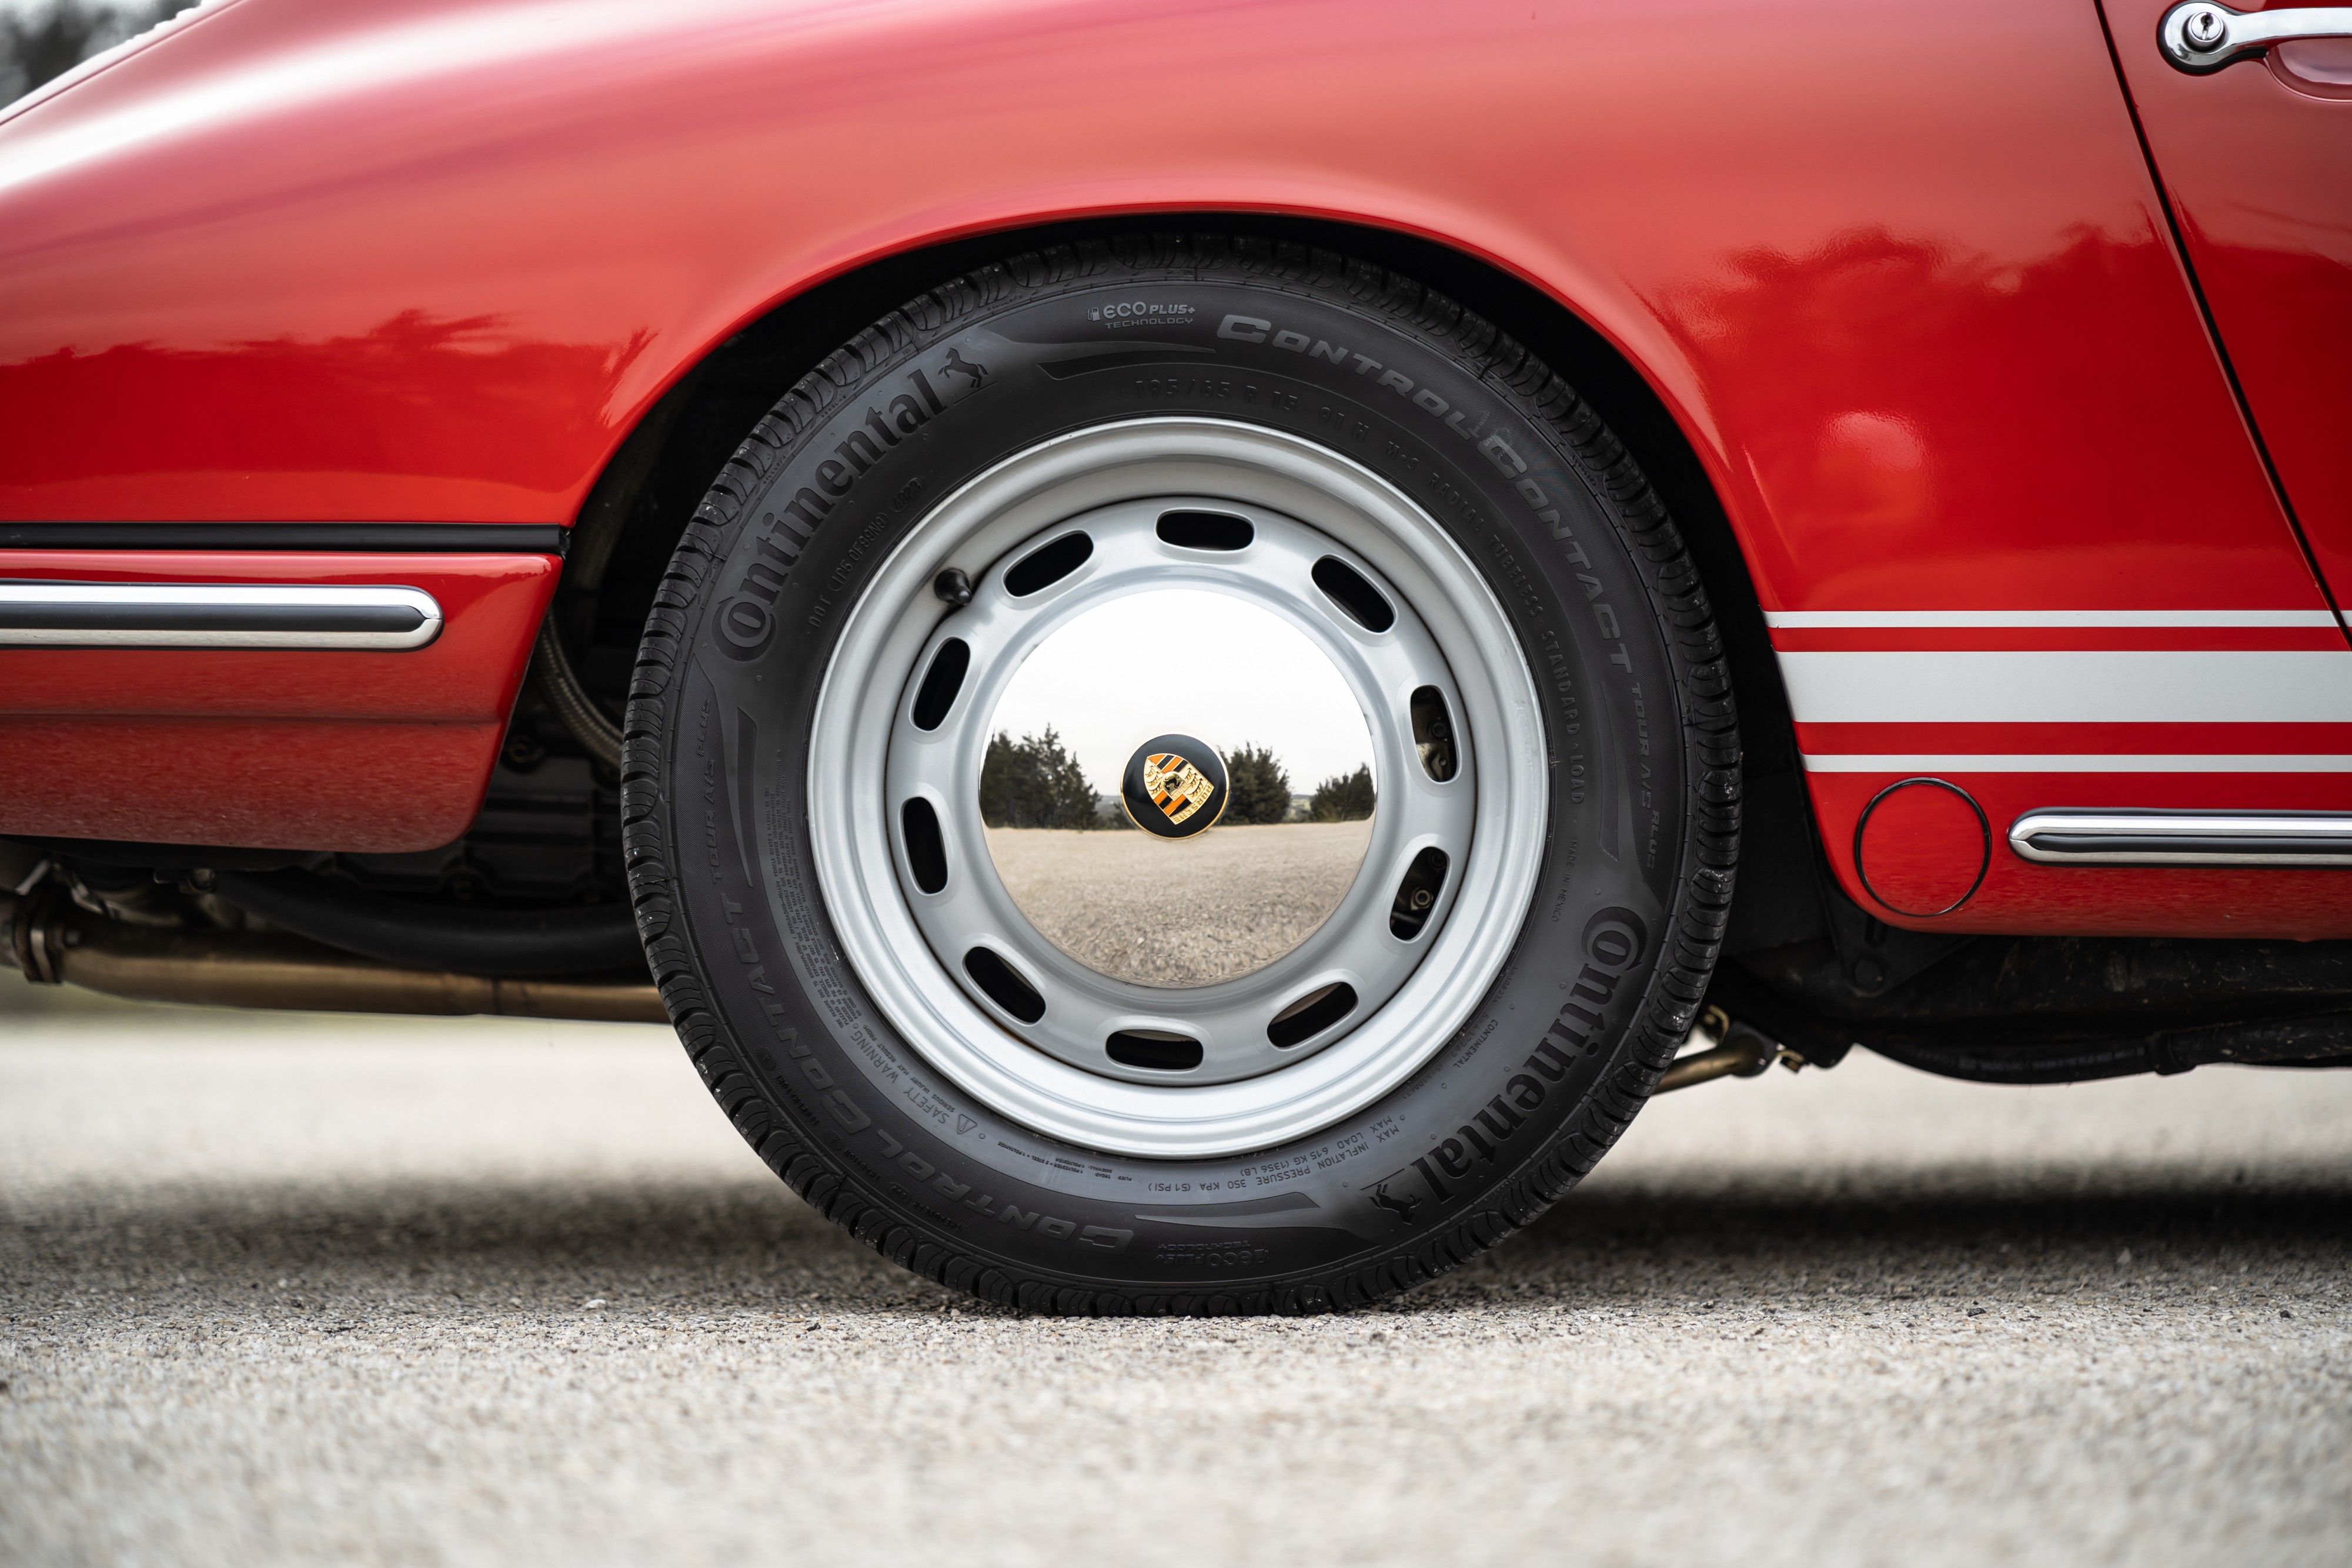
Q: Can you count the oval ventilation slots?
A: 10